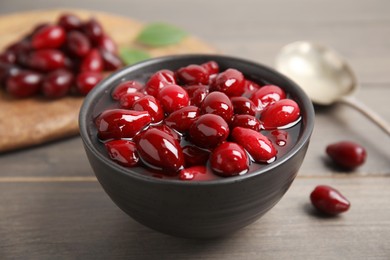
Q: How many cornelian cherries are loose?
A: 2